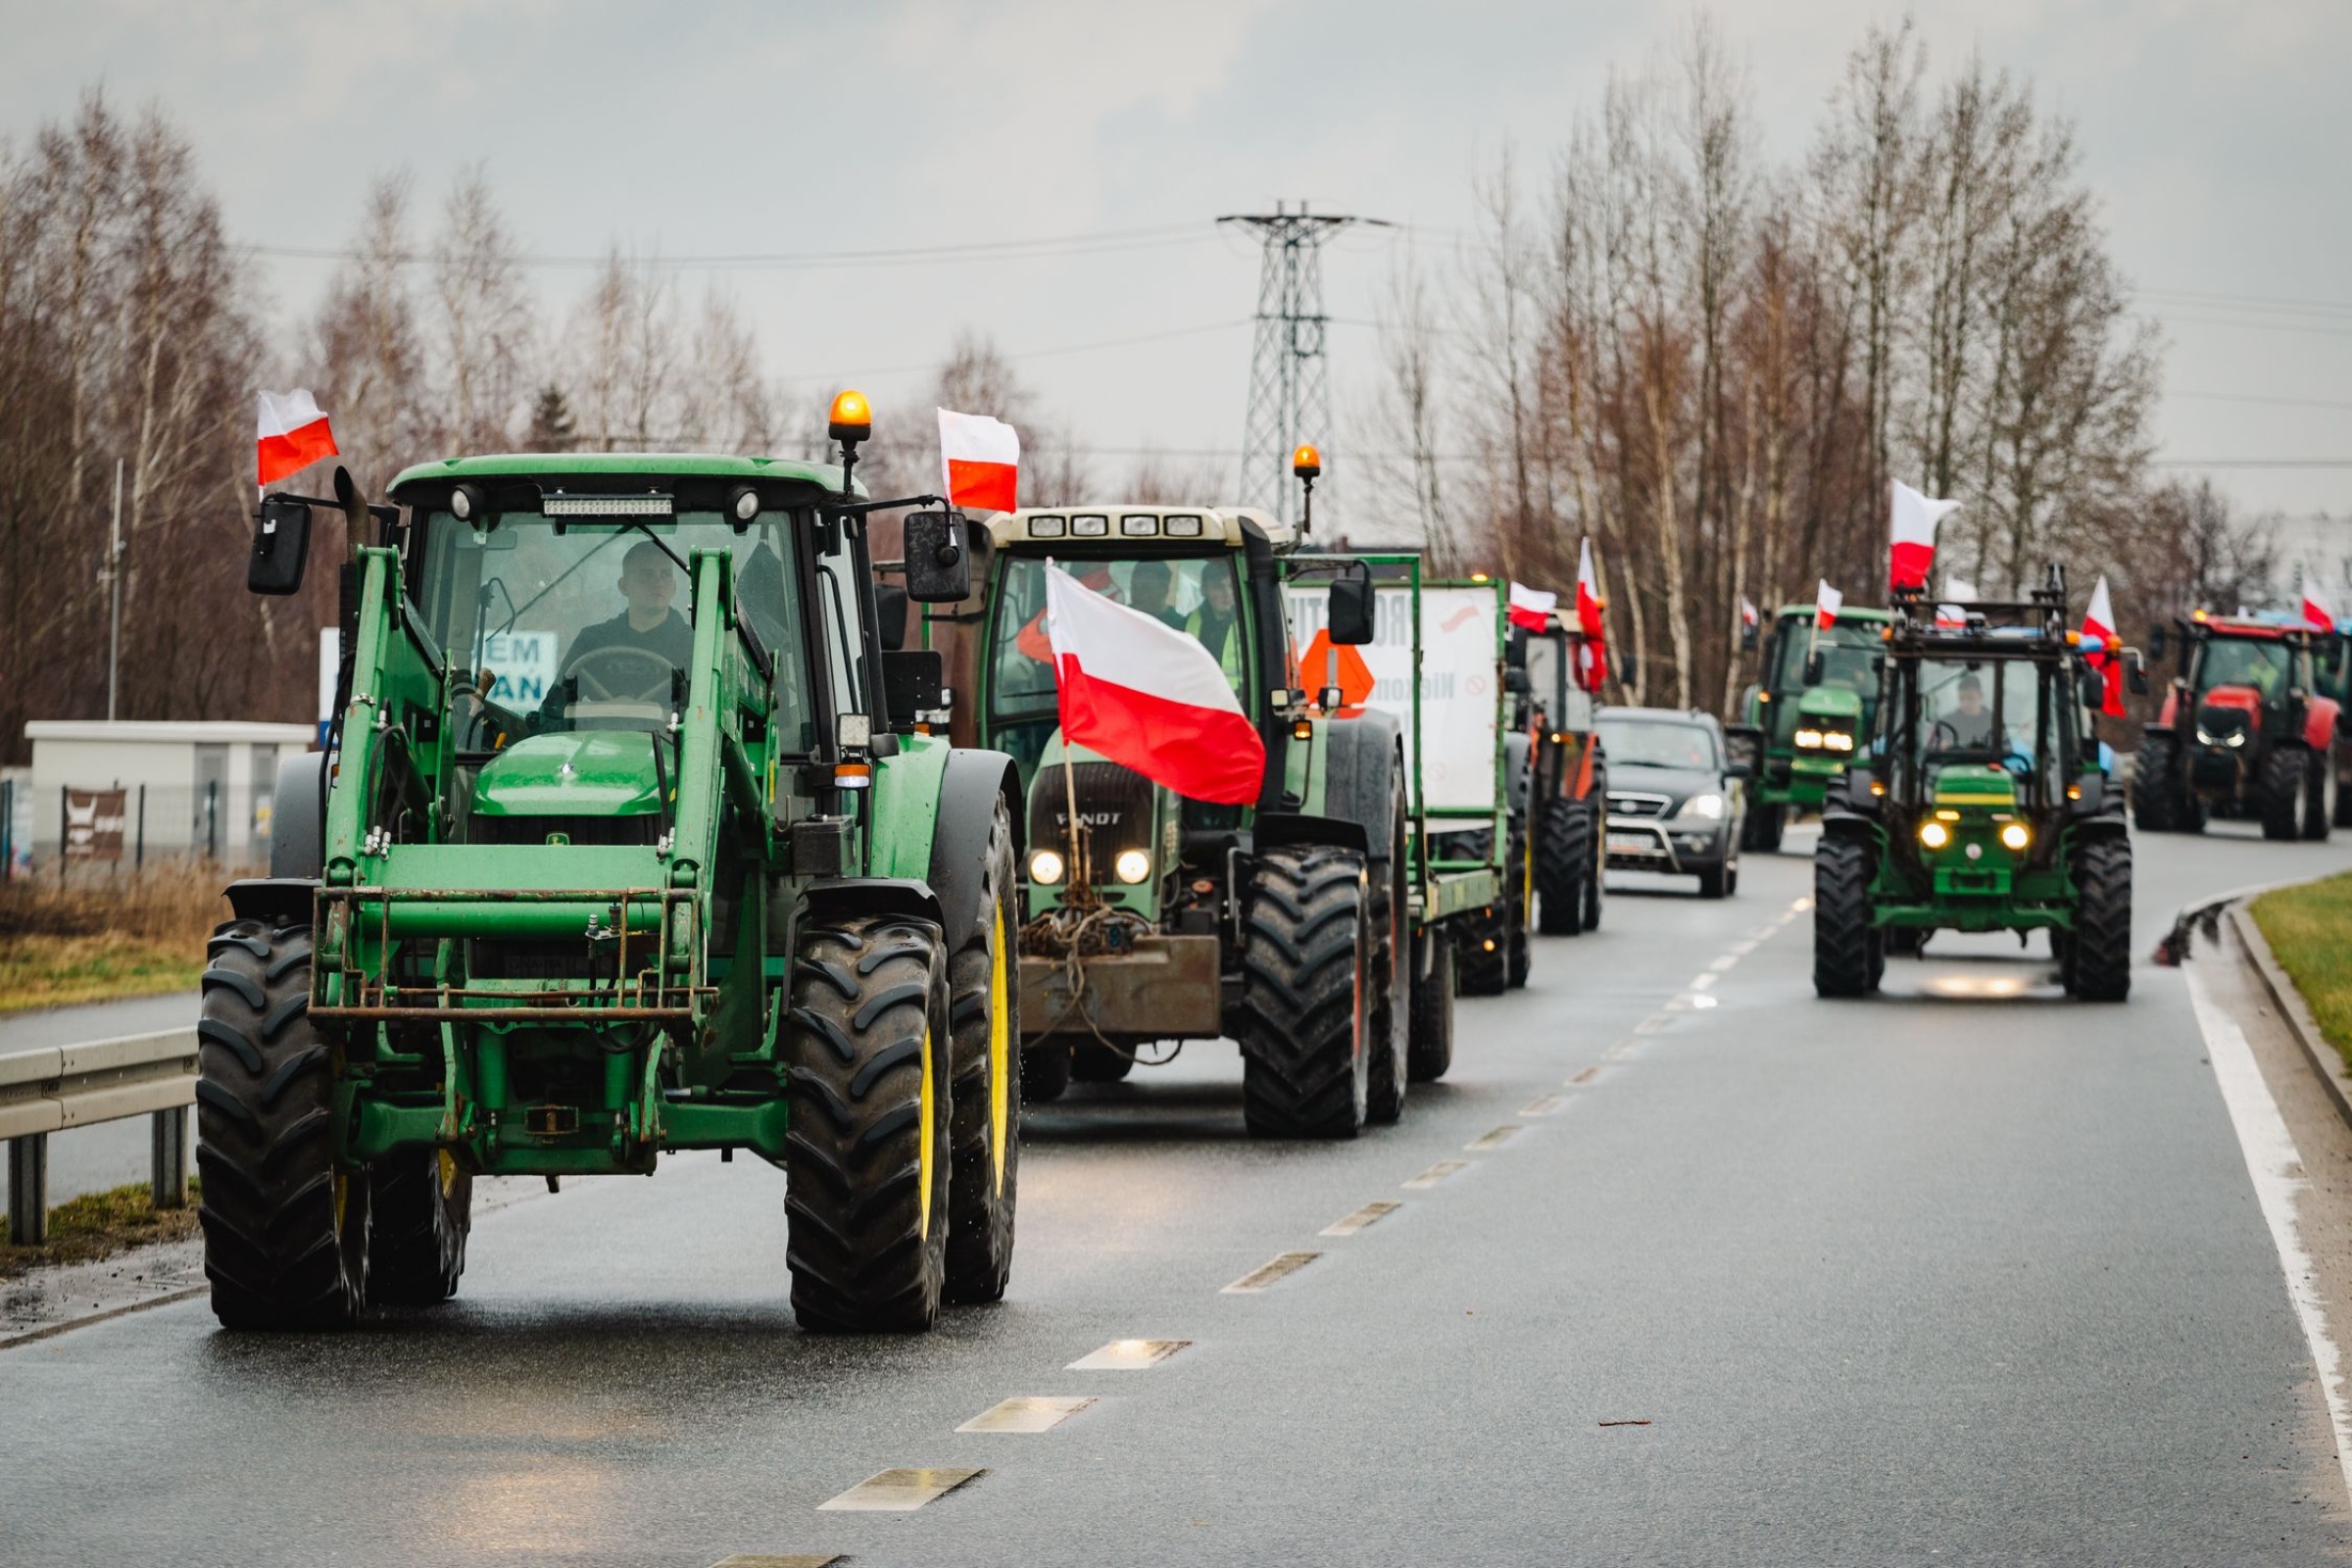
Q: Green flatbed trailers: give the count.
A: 1